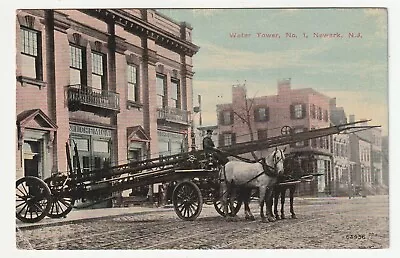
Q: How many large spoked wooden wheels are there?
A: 4